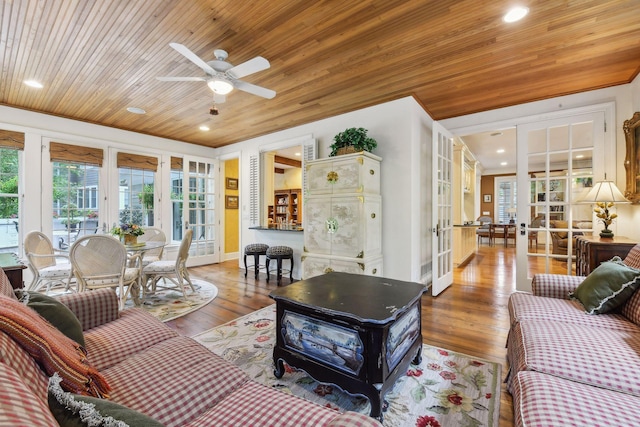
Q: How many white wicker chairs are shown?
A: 4